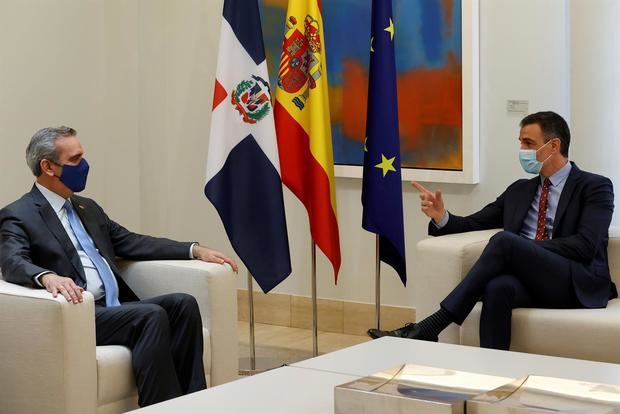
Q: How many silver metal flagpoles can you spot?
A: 3